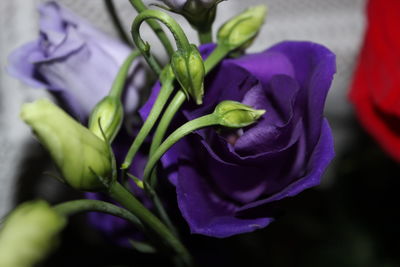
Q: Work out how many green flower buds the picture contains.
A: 6